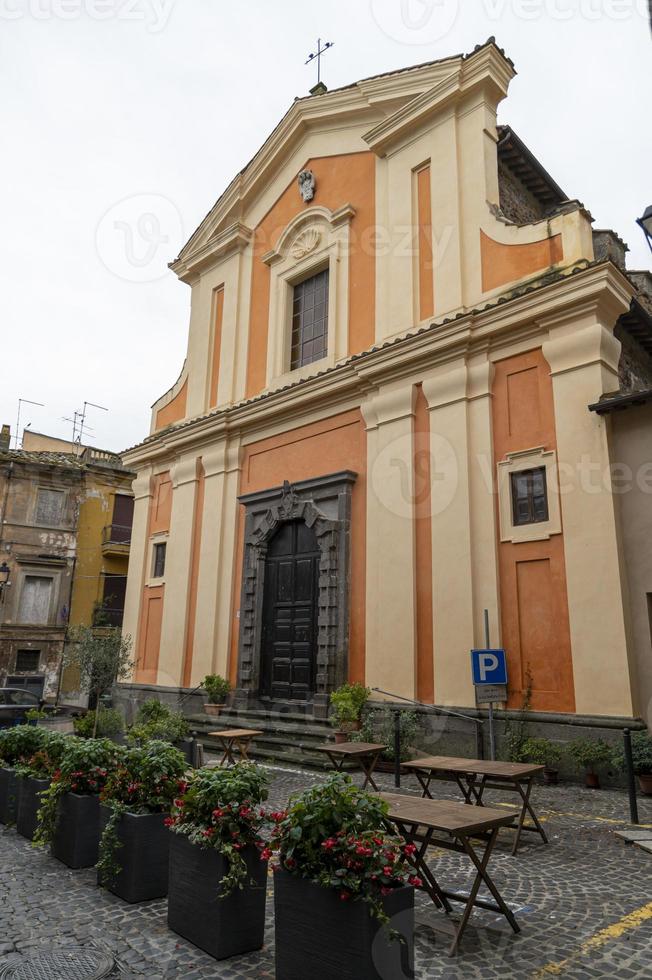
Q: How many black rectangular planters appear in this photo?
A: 6